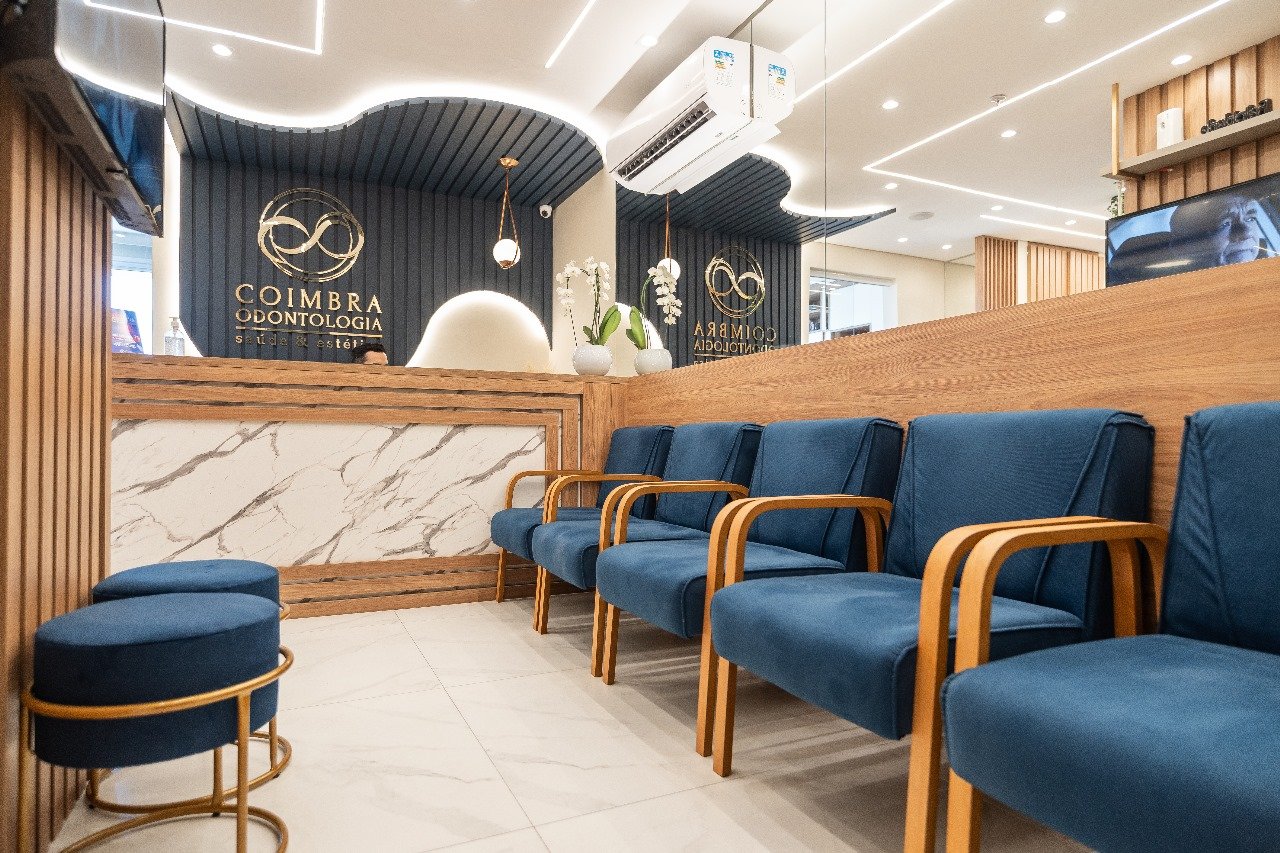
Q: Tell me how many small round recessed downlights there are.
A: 11